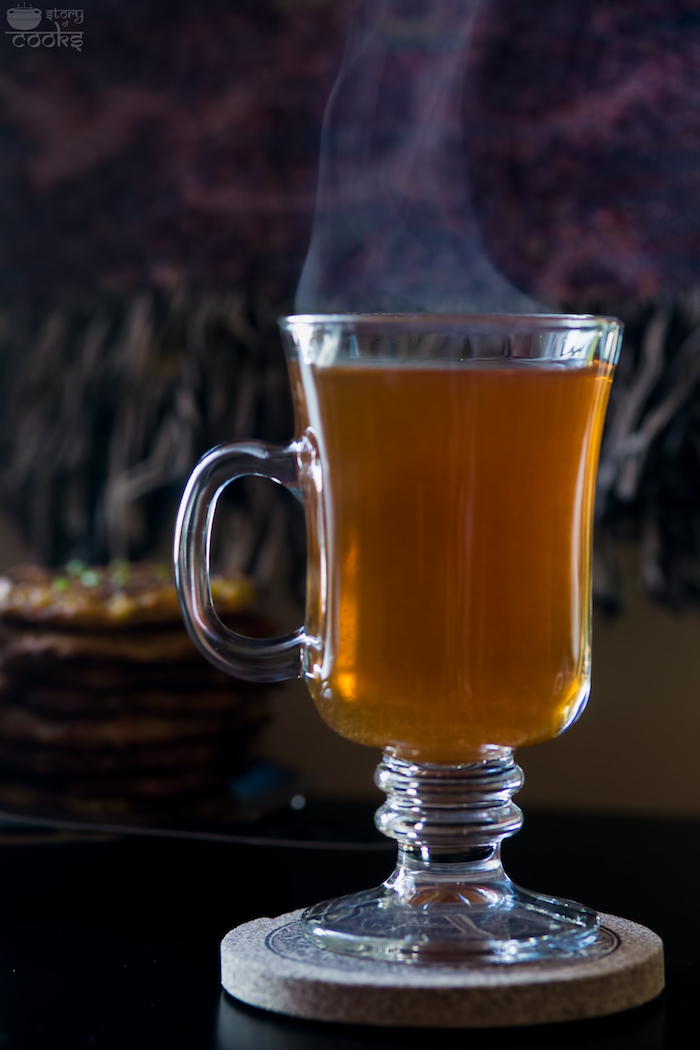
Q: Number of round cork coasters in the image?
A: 1